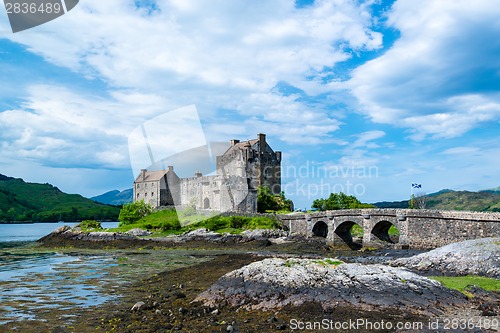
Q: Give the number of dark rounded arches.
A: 3